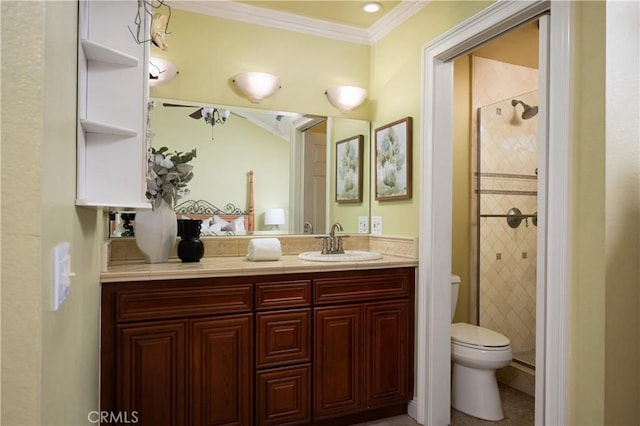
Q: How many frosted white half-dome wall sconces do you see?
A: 3